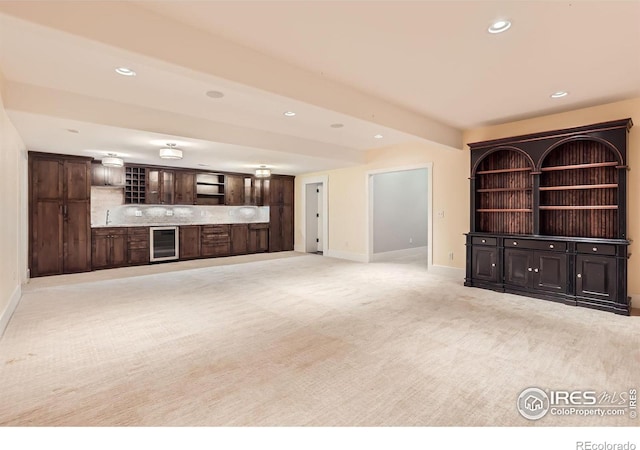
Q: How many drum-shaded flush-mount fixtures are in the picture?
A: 3